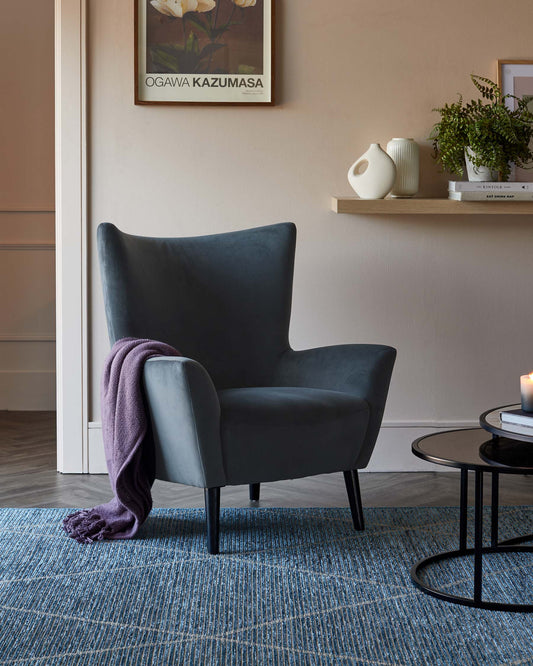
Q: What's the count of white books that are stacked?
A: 2